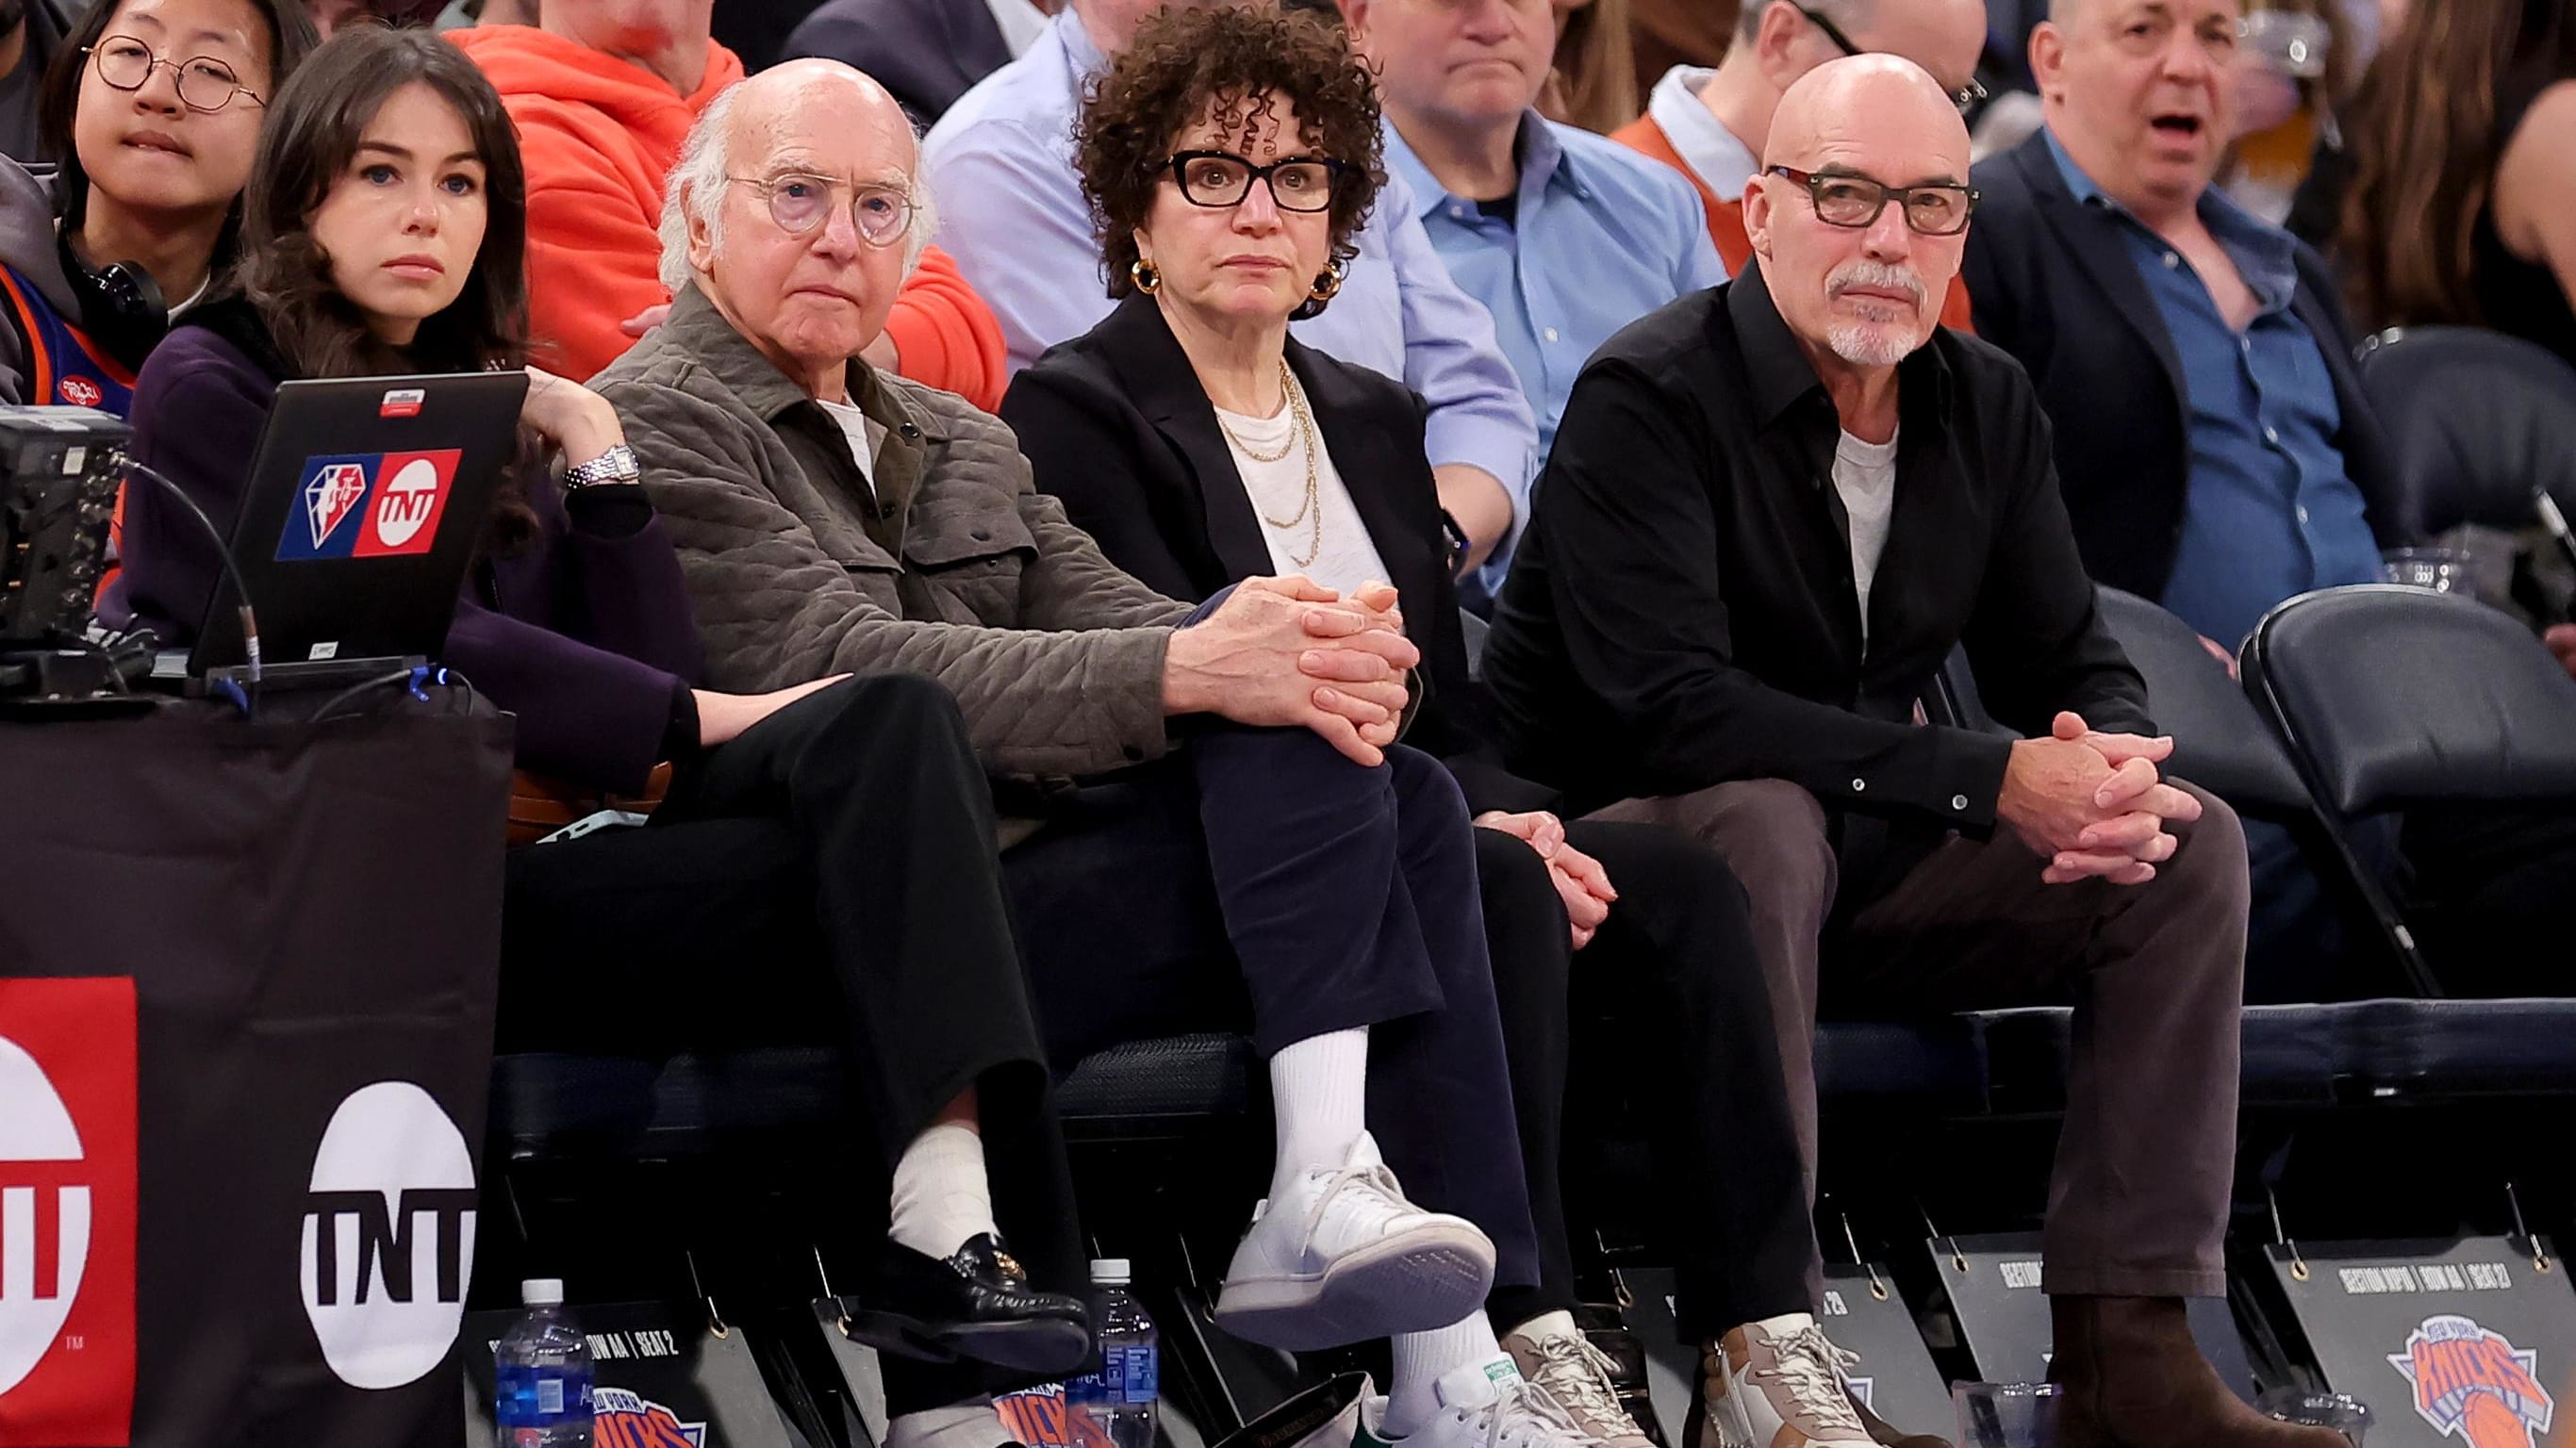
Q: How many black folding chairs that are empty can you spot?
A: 3